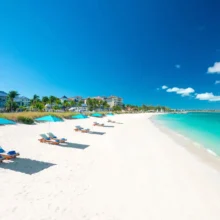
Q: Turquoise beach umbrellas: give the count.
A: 5